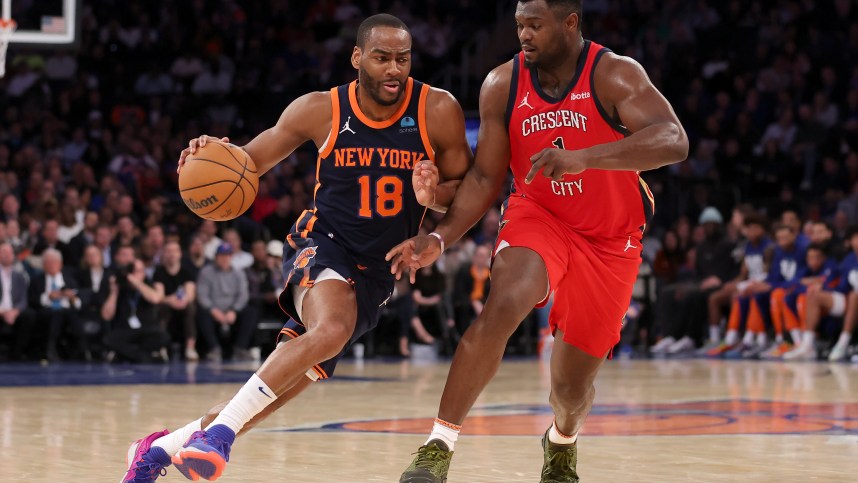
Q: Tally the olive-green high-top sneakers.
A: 2